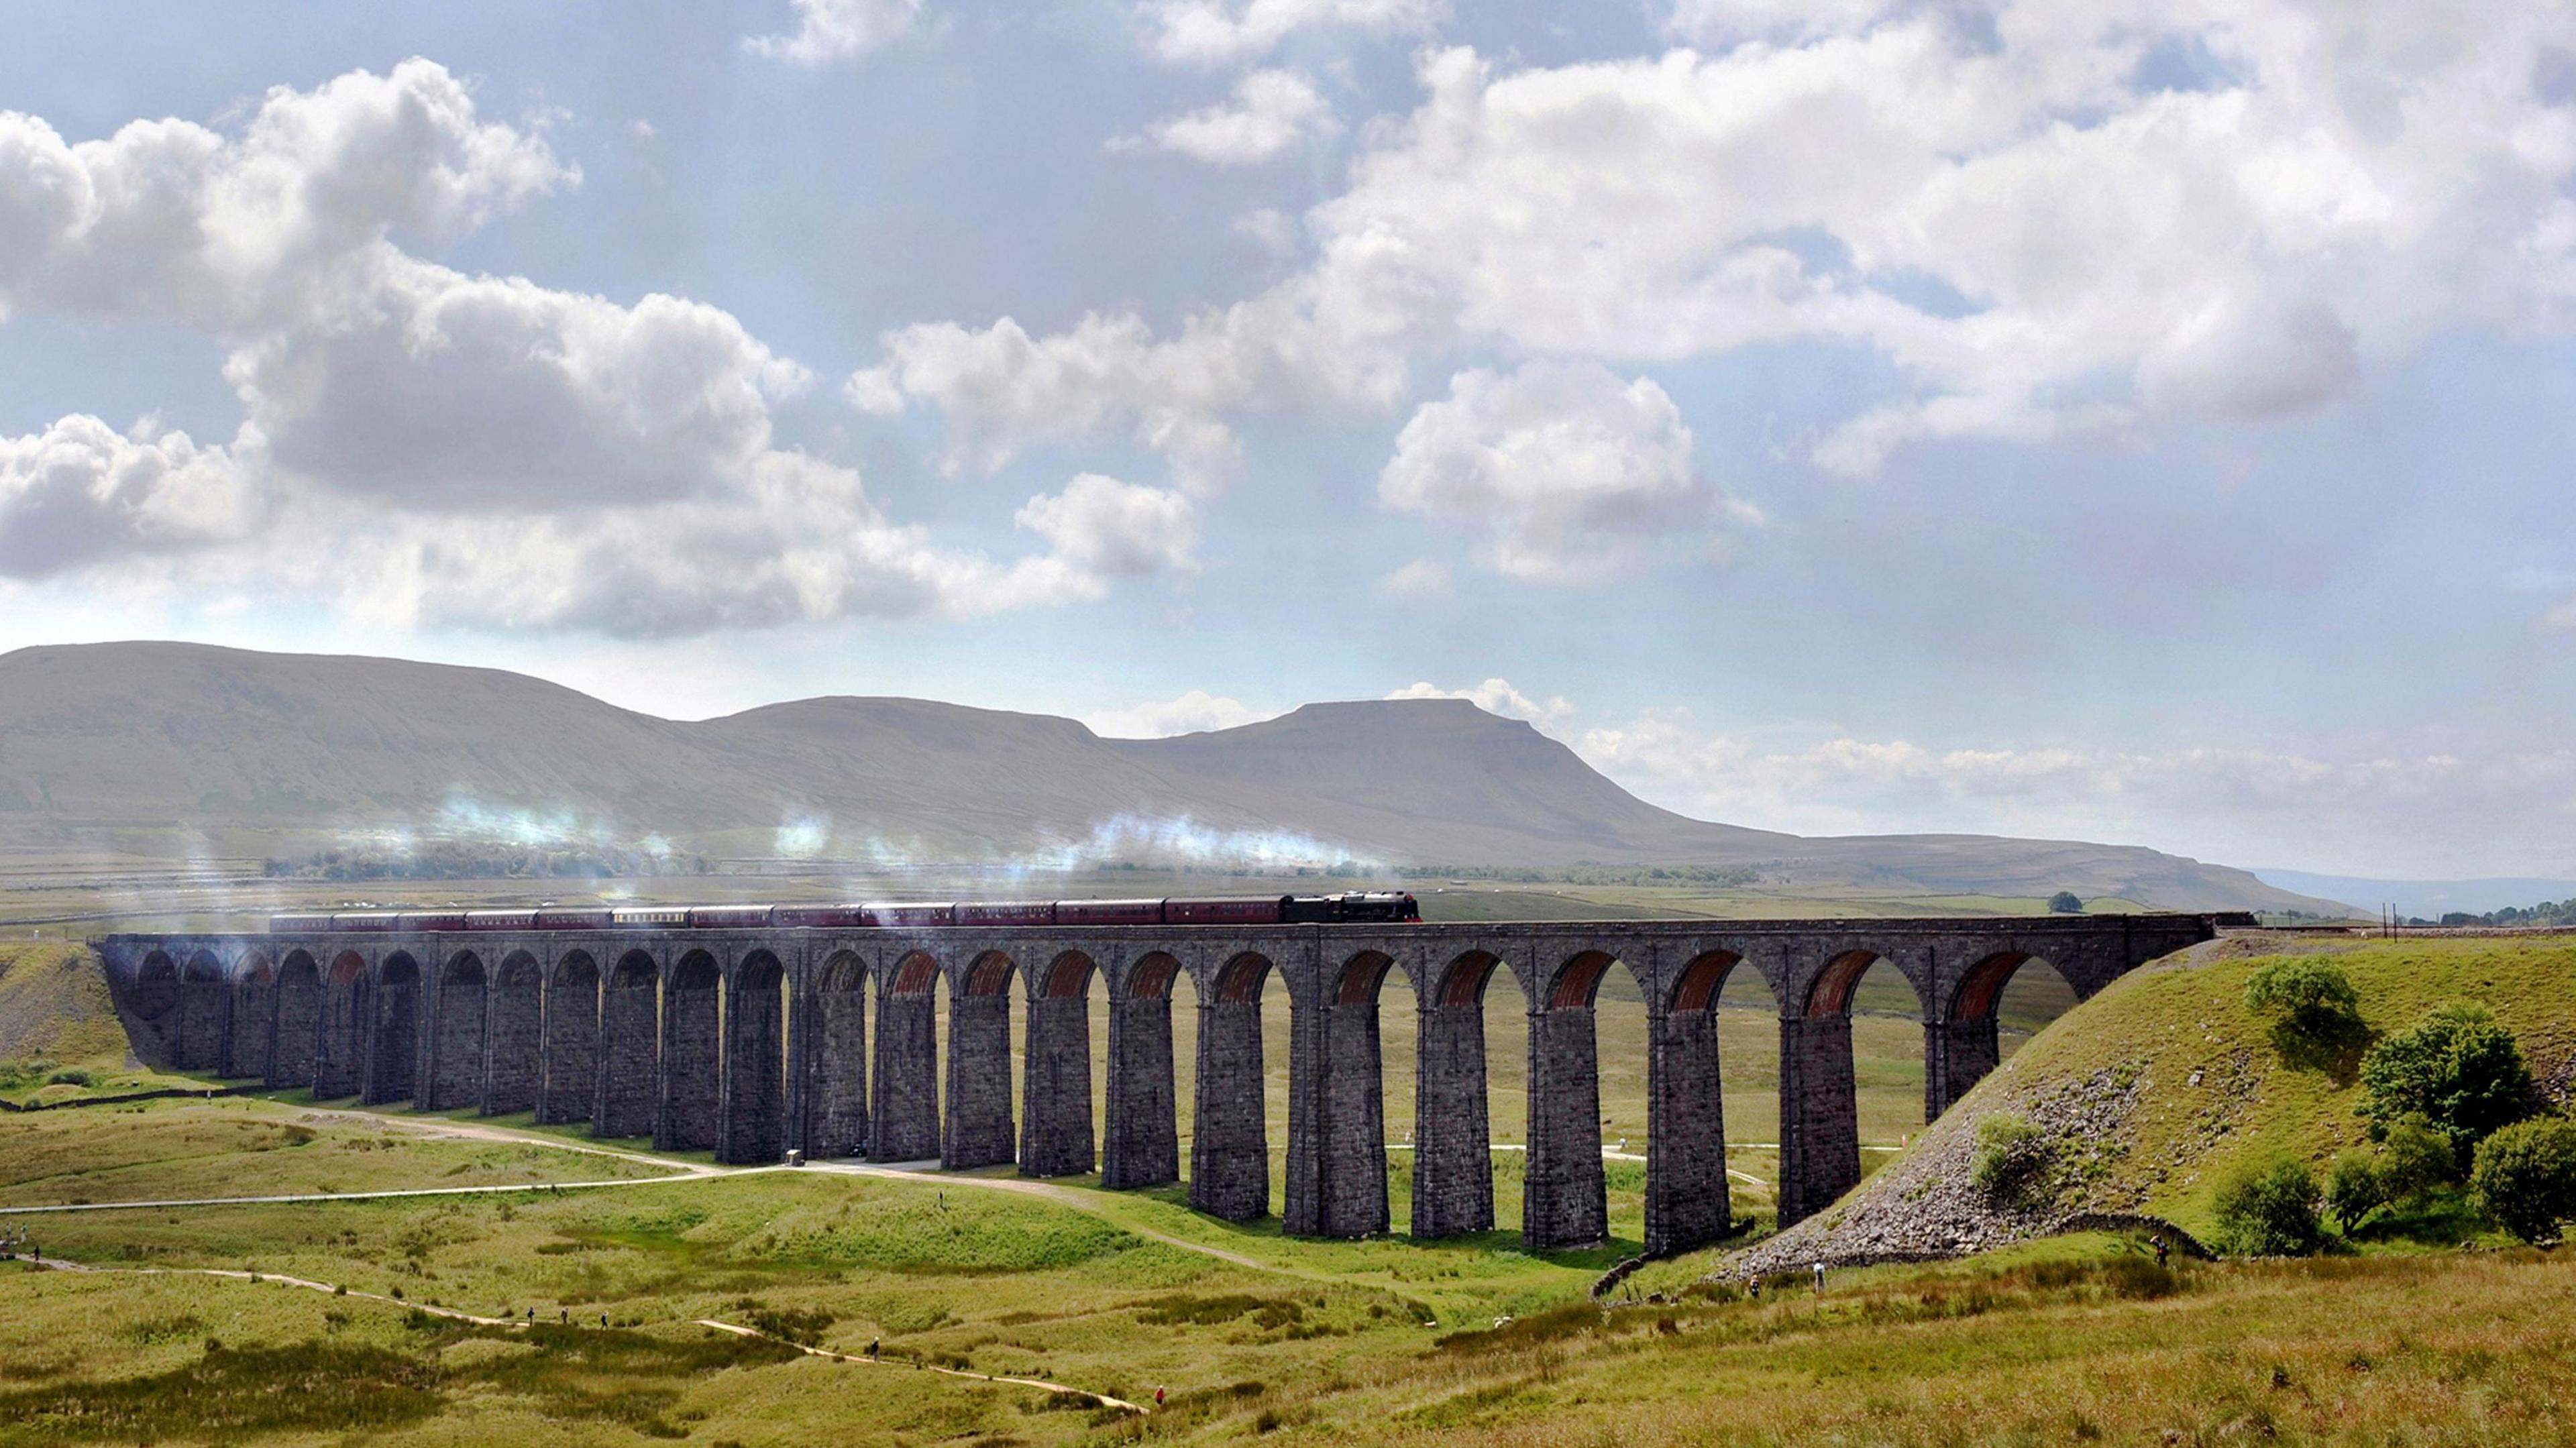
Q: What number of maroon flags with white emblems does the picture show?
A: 0